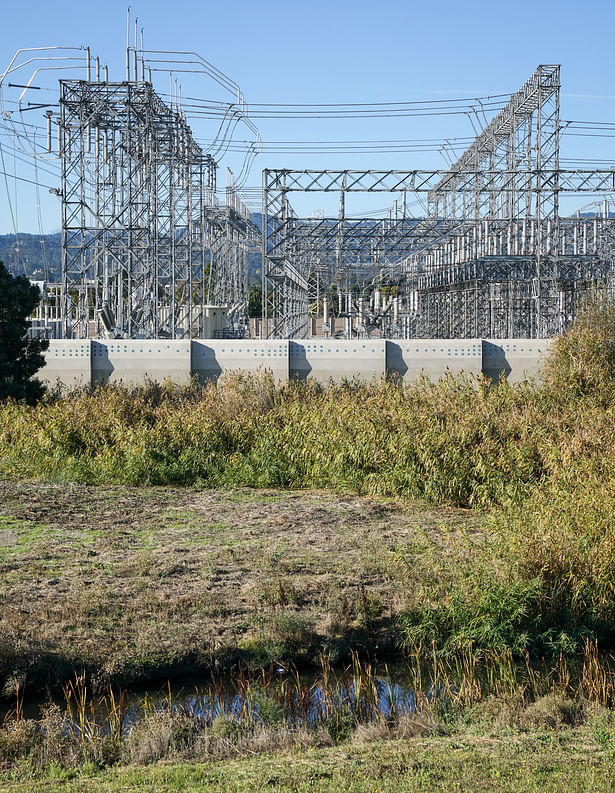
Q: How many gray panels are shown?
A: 6